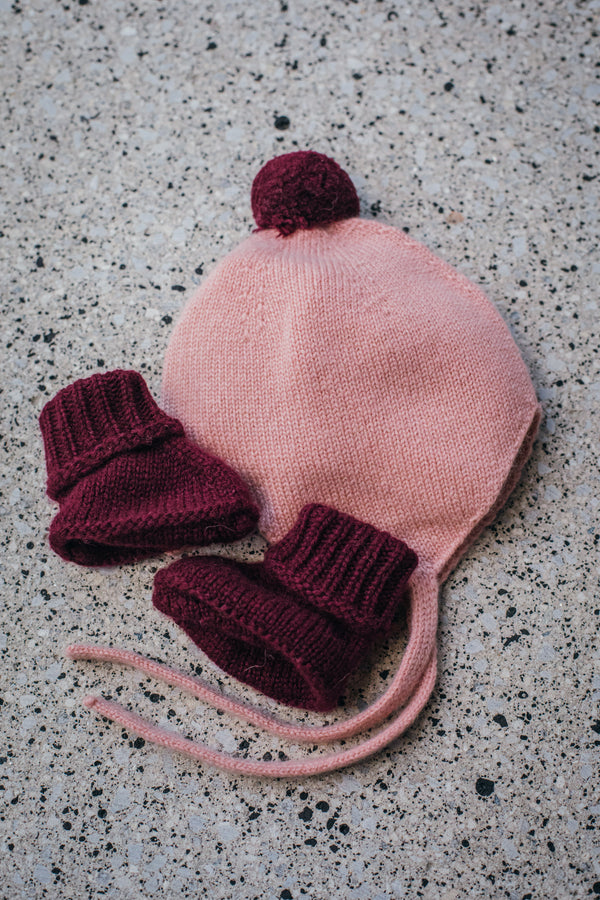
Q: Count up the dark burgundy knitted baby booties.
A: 2